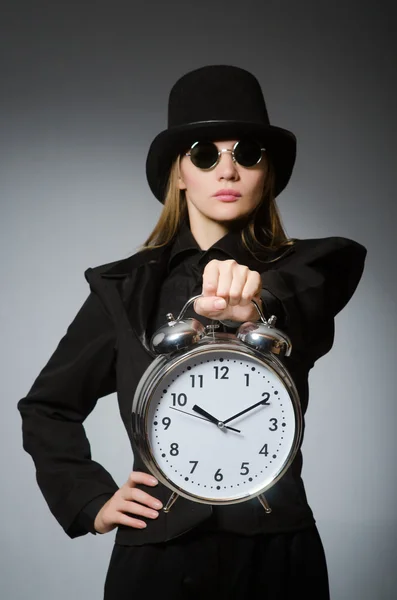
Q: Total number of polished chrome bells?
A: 2